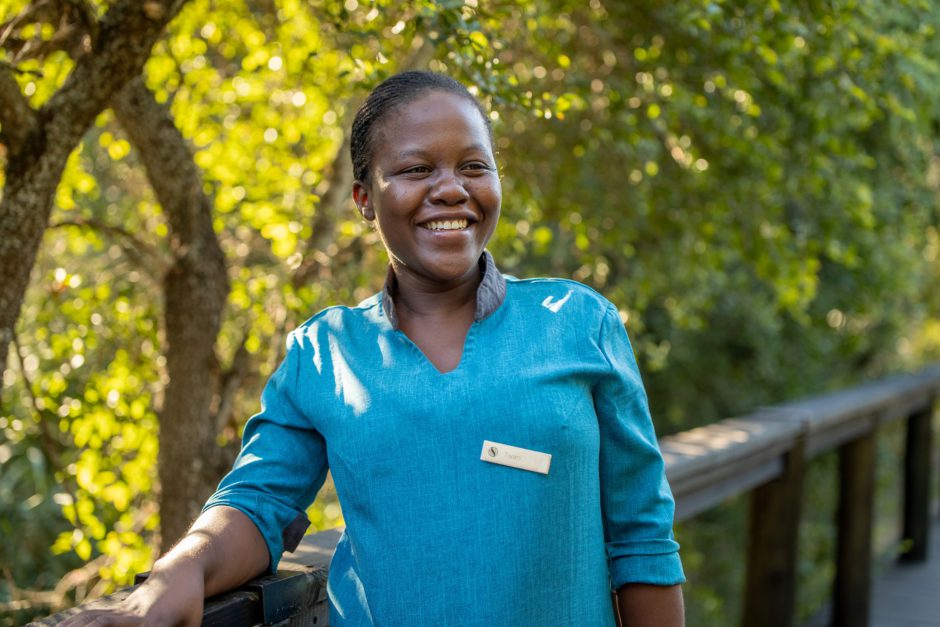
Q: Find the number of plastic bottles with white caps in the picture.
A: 0